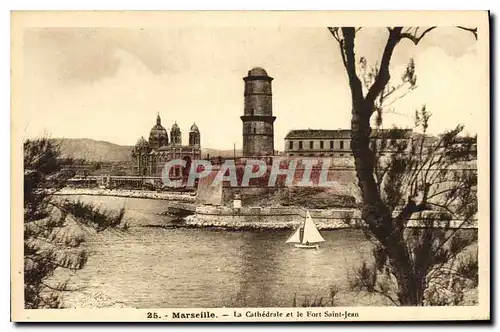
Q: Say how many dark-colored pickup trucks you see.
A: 0